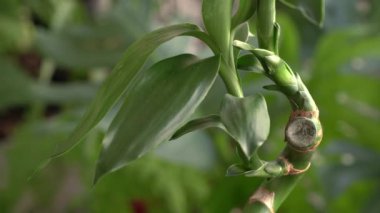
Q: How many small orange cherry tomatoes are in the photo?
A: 0